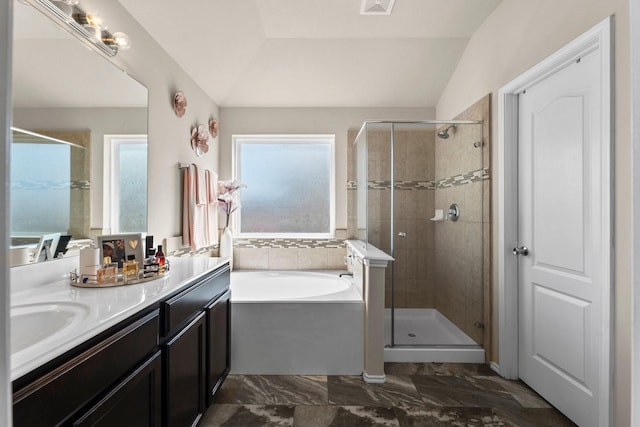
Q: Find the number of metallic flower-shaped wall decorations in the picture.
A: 3